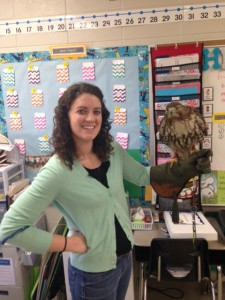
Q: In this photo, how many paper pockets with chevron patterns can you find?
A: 15